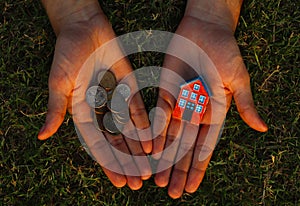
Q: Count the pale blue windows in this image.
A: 6